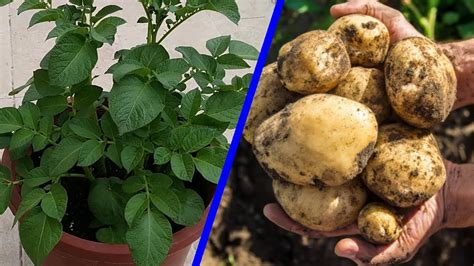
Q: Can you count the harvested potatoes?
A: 9